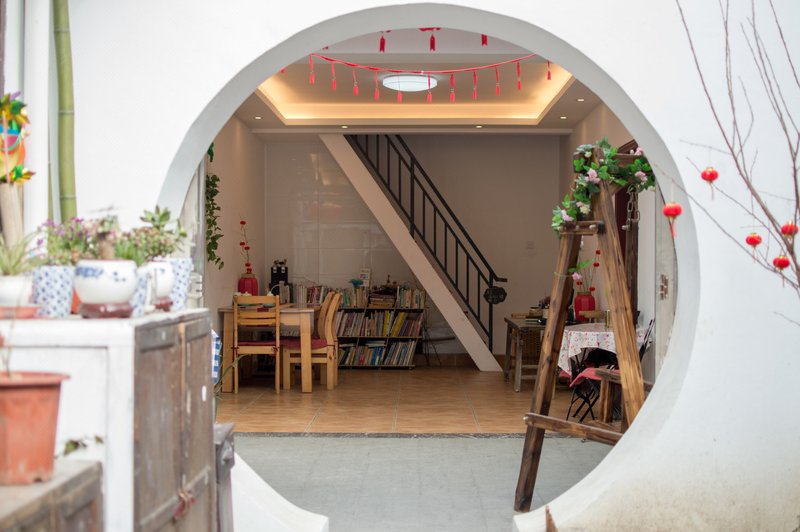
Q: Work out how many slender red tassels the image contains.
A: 14